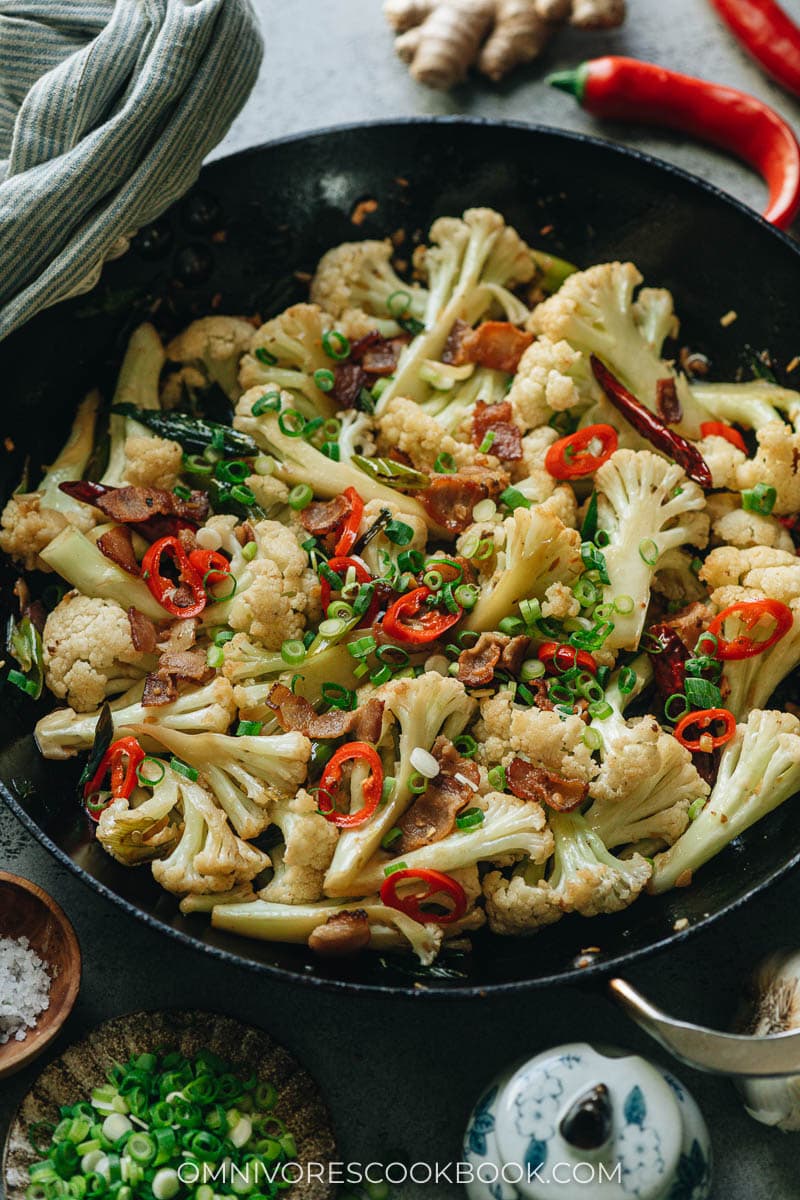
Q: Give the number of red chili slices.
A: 13